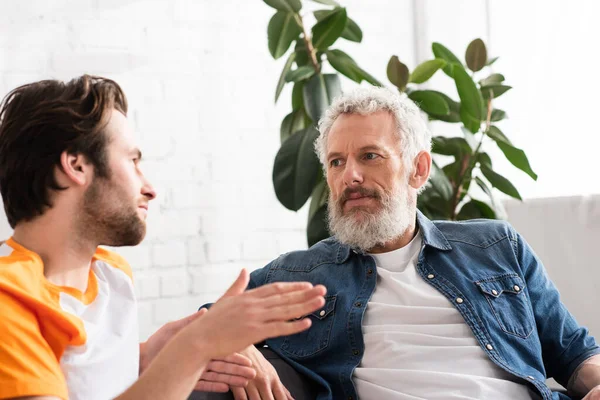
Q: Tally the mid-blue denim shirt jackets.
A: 1